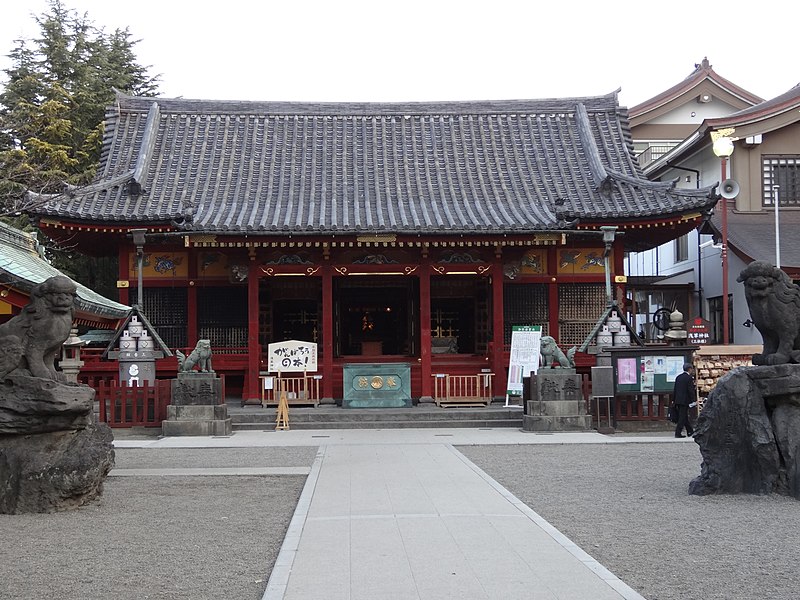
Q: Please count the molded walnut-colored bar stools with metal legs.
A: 0